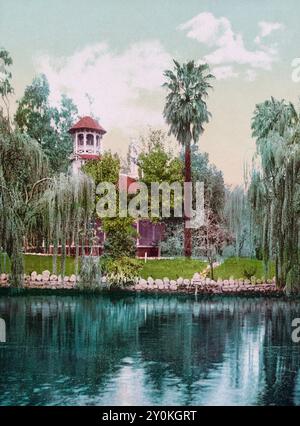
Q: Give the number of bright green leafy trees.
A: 2